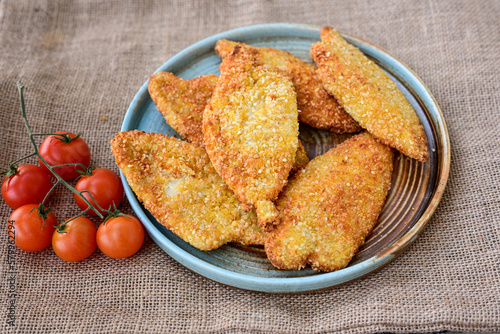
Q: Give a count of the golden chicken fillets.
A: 6